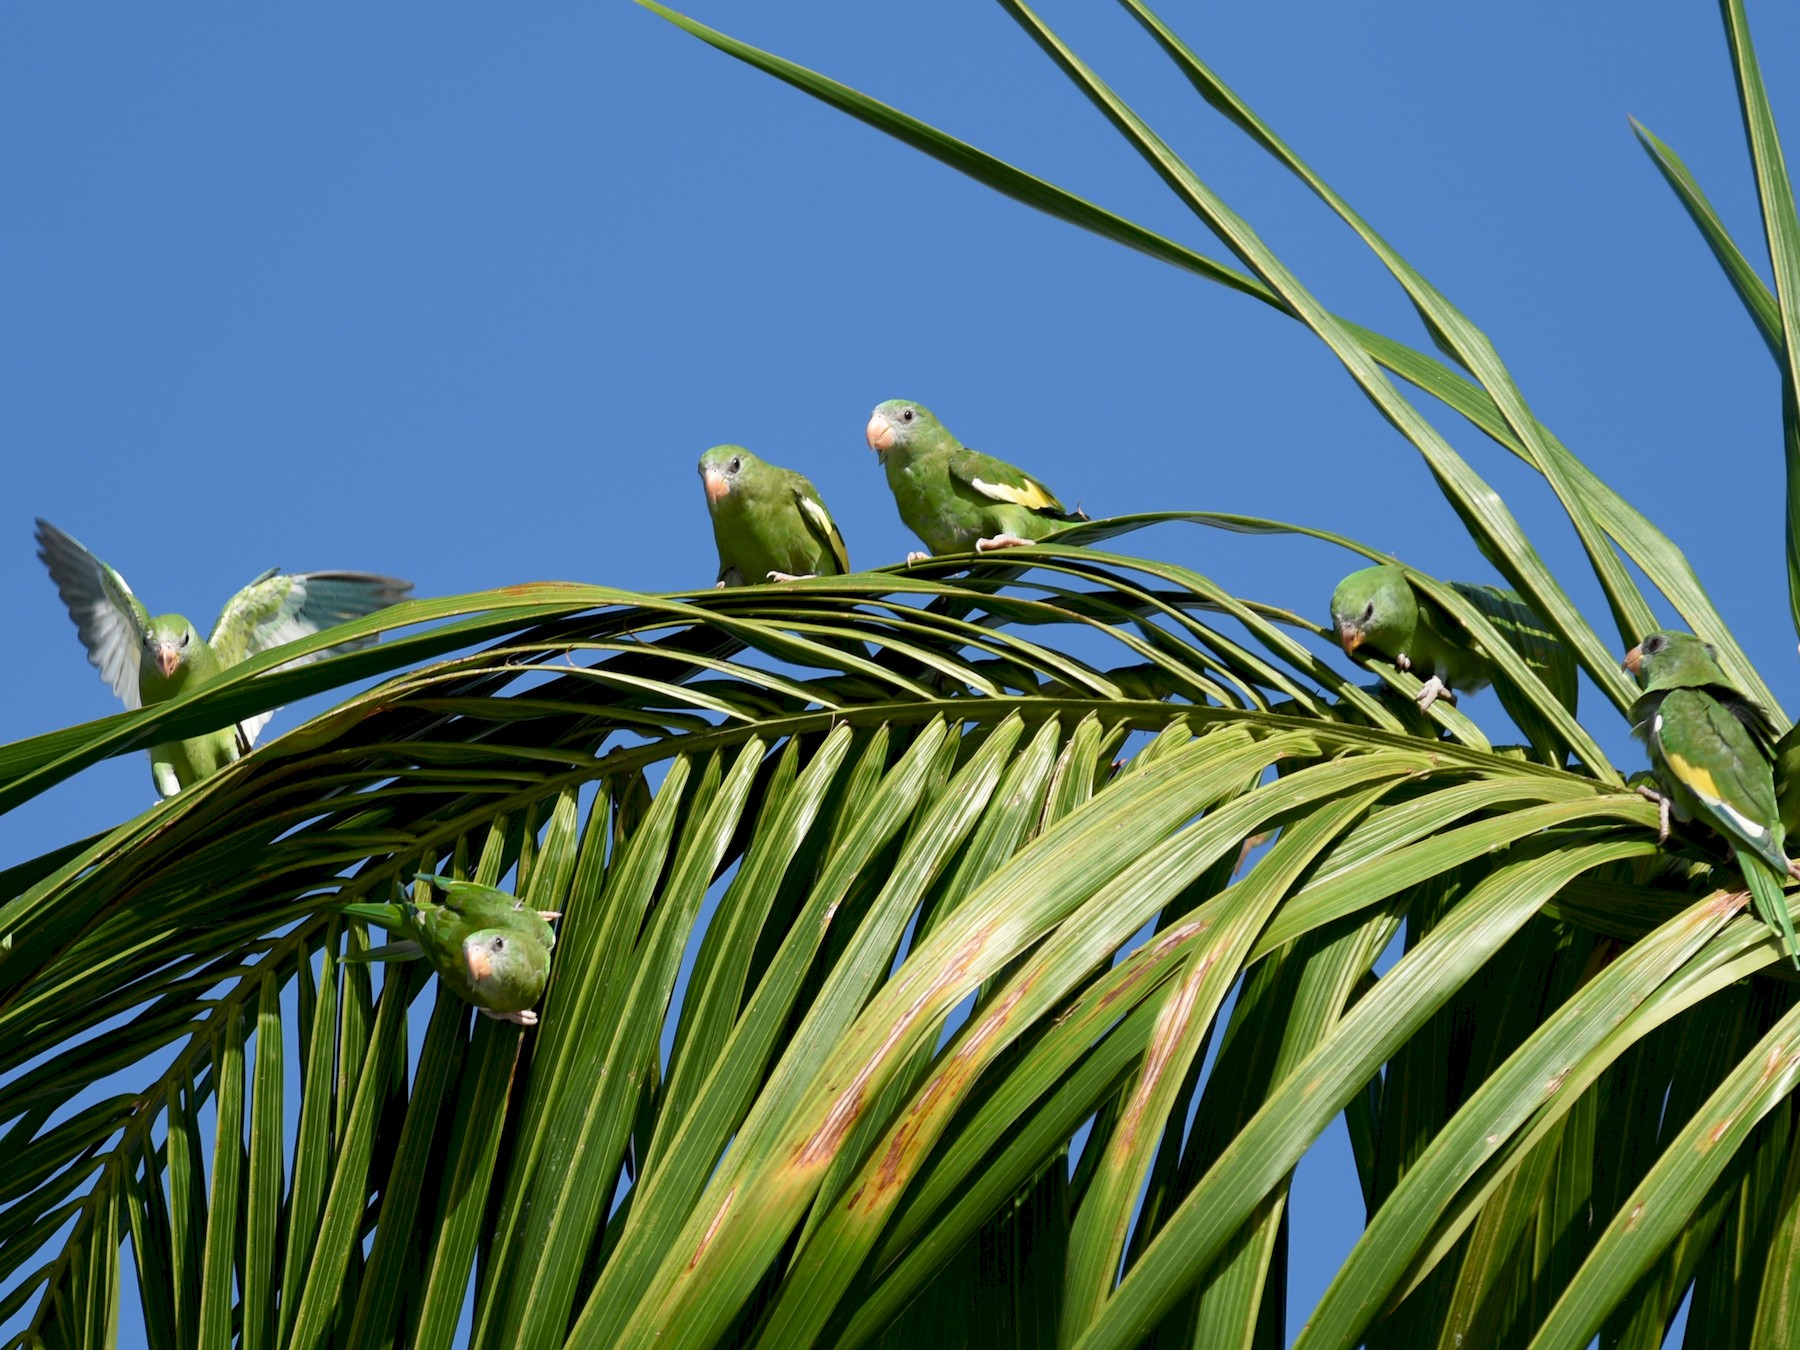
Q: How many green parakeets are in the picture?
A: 6